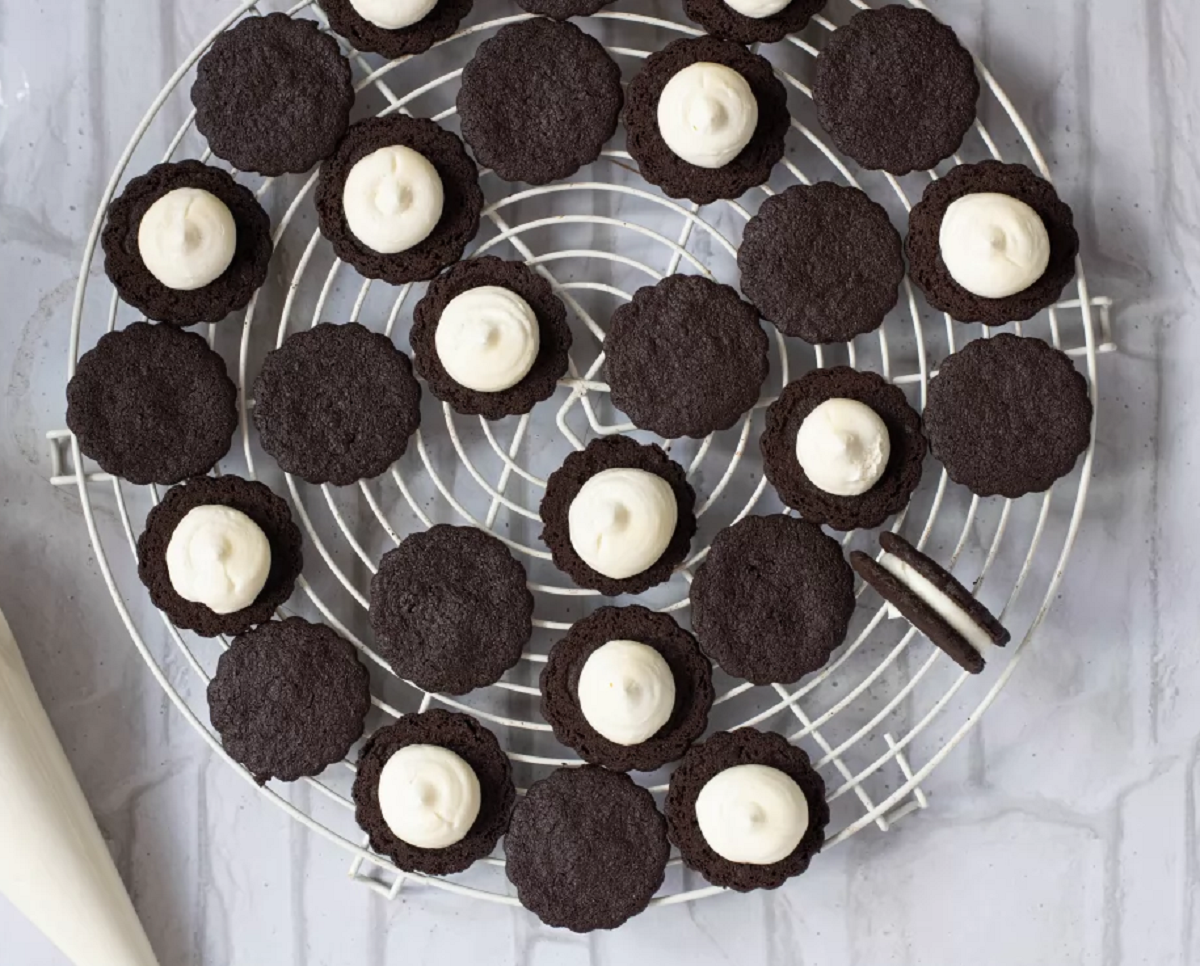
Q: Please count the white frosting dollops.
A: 13